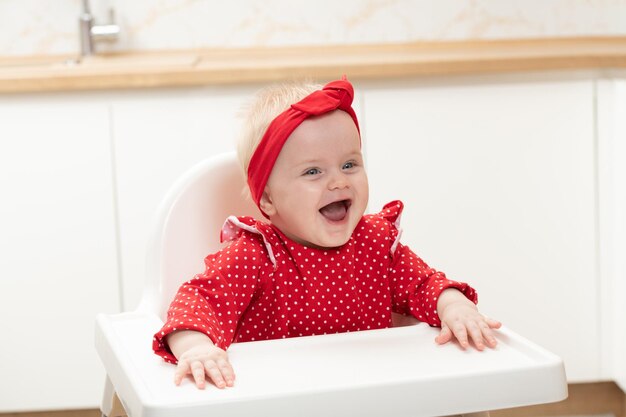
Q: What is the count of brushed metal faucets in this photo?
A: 1